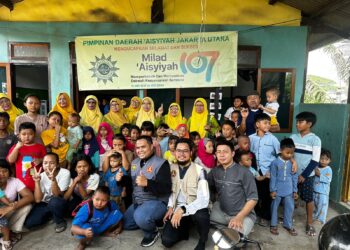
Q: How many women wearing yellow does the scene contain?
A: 8